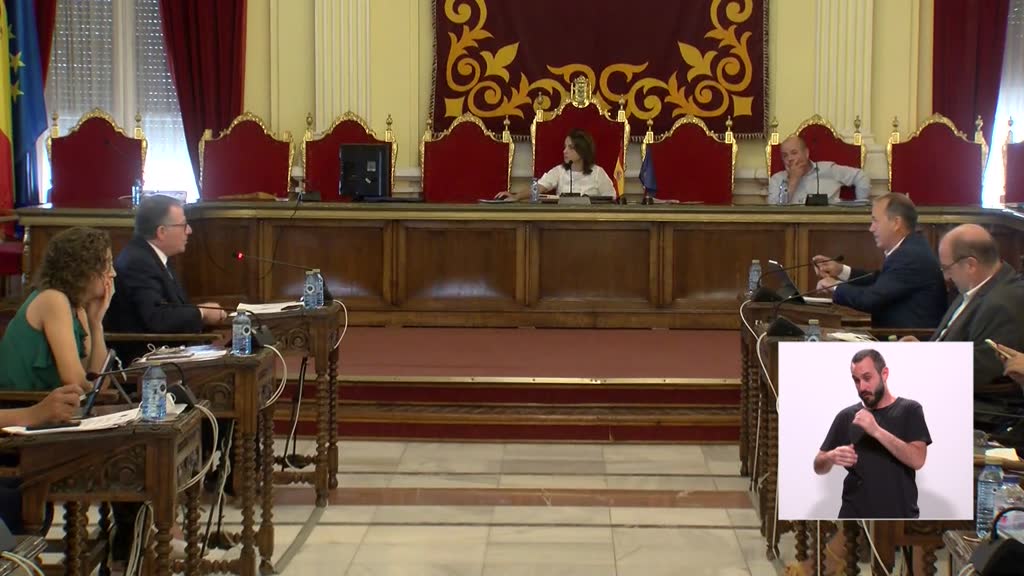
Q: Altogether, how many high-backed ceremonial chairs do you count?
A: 9